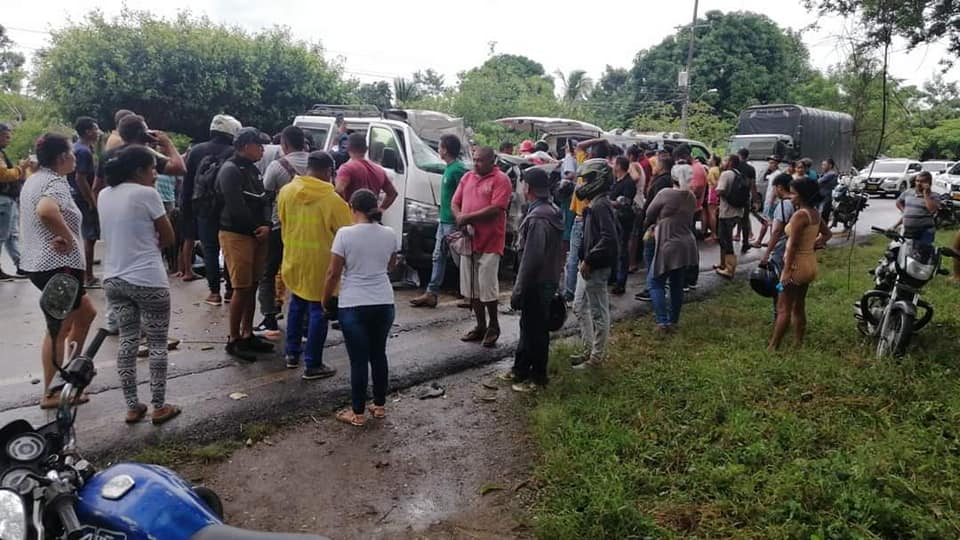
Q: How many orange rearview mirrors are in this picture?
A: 0